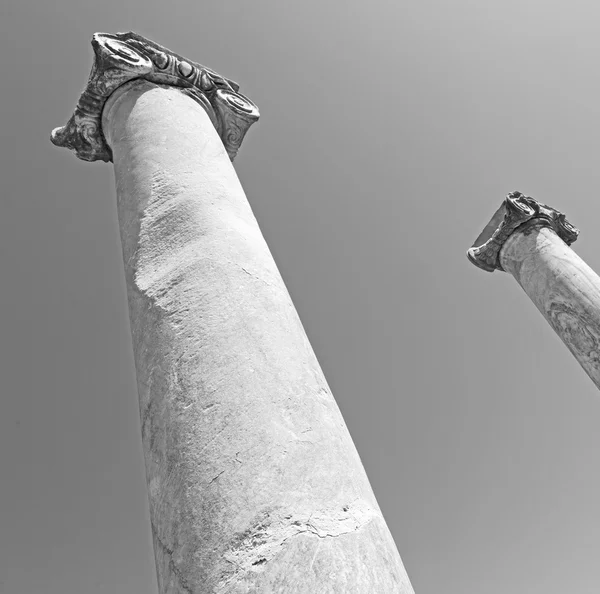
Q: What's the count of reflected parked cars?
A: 0